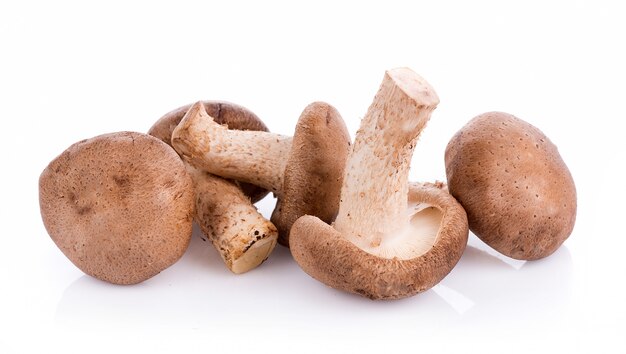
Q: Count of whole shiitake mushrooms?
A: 5